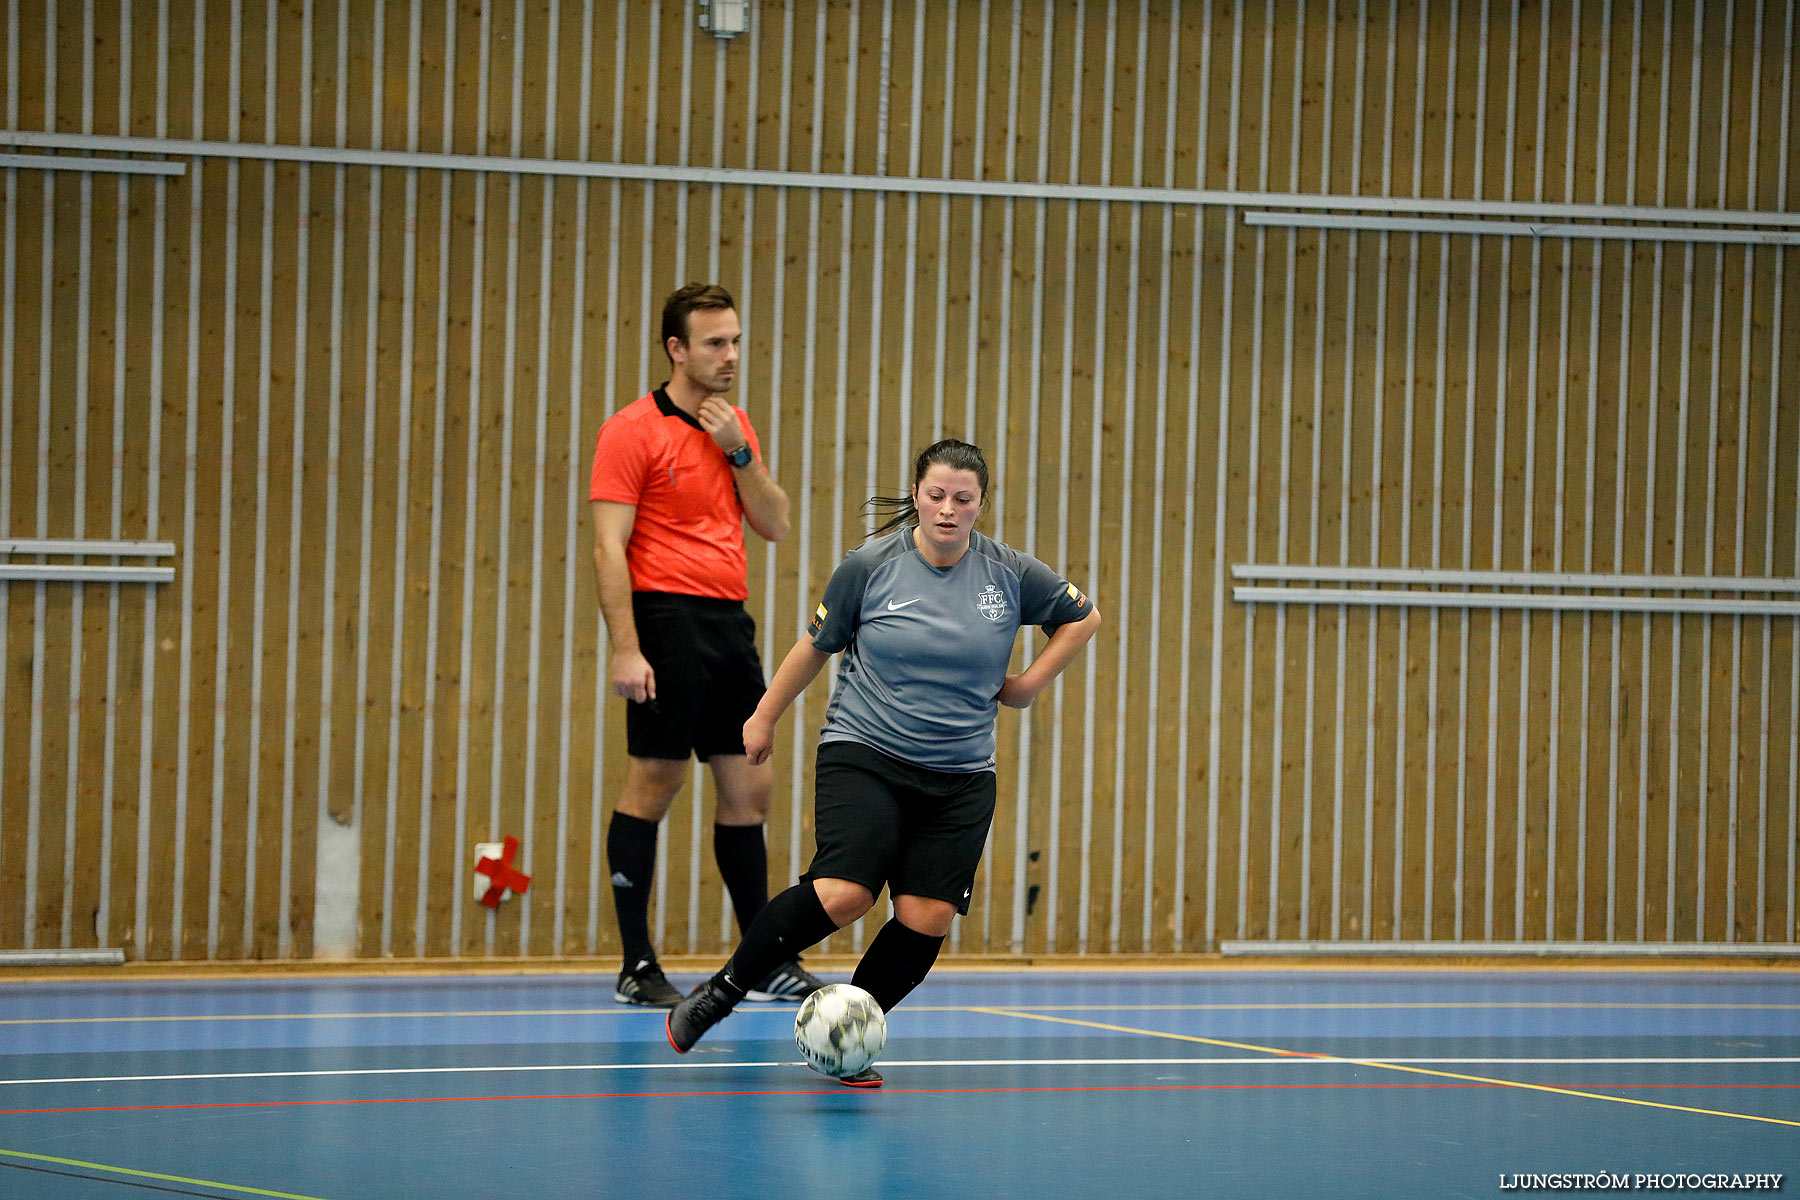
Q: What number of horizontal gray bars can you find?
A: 9